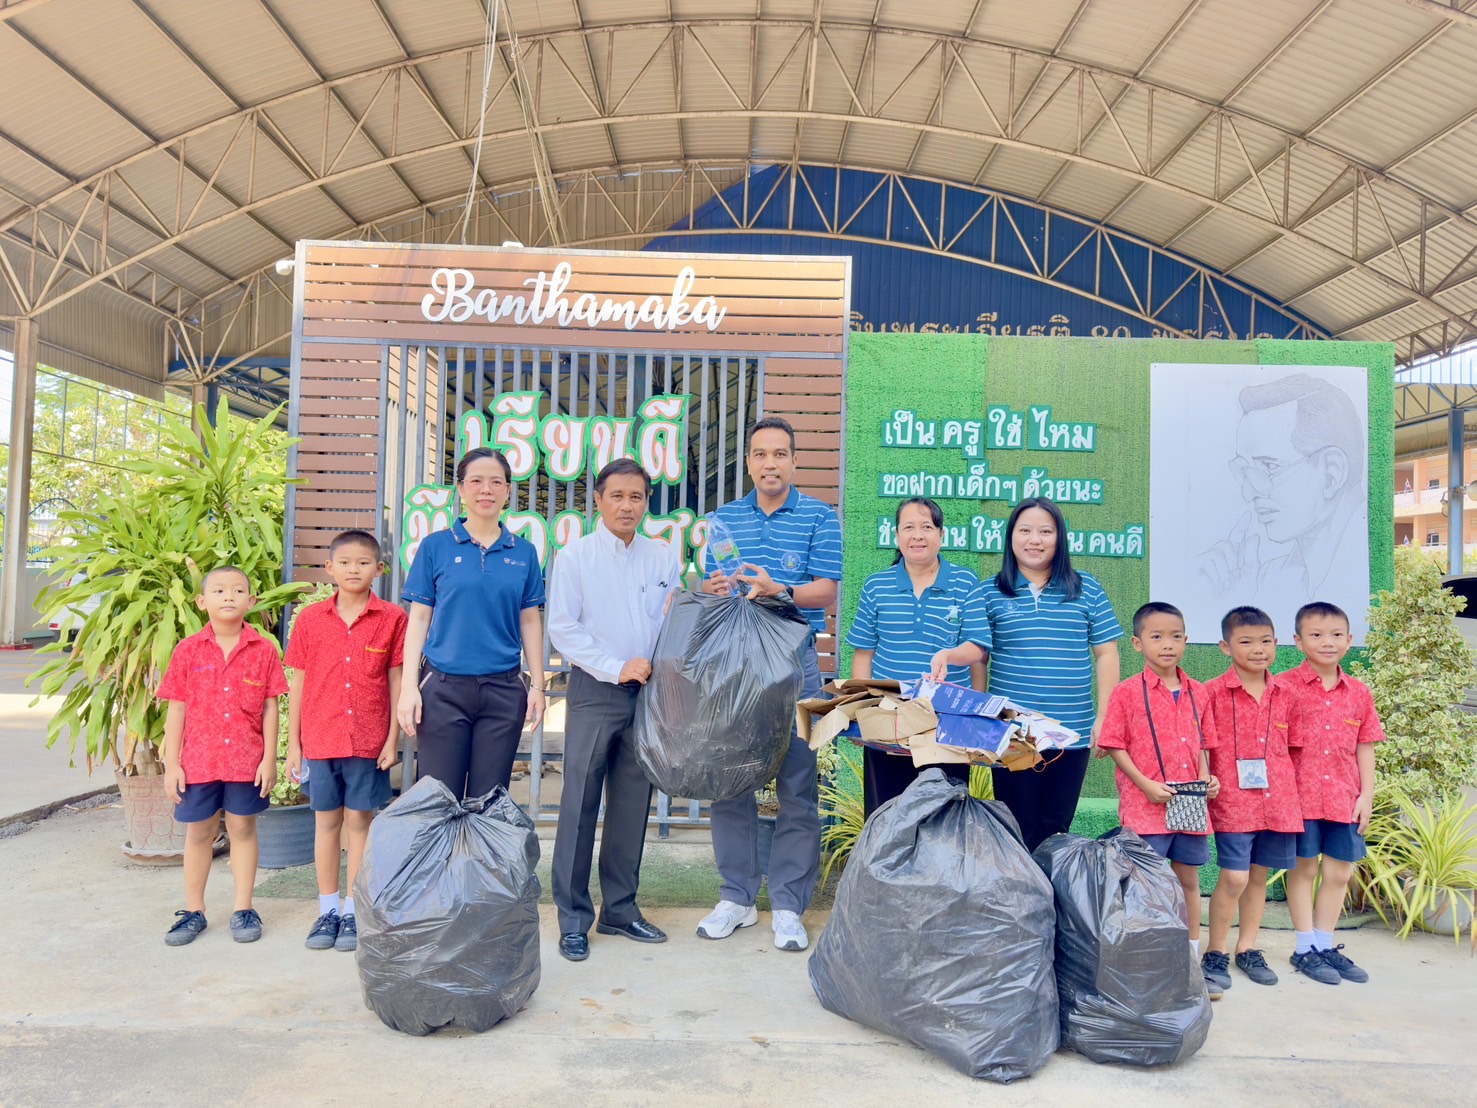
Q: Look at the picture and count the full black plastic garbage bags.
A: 4